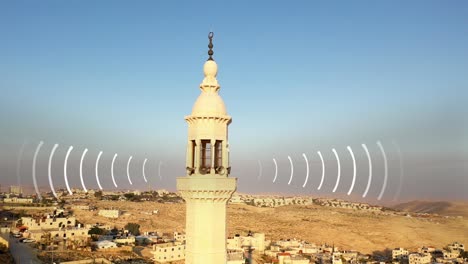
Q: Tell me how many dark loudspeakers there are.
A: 4